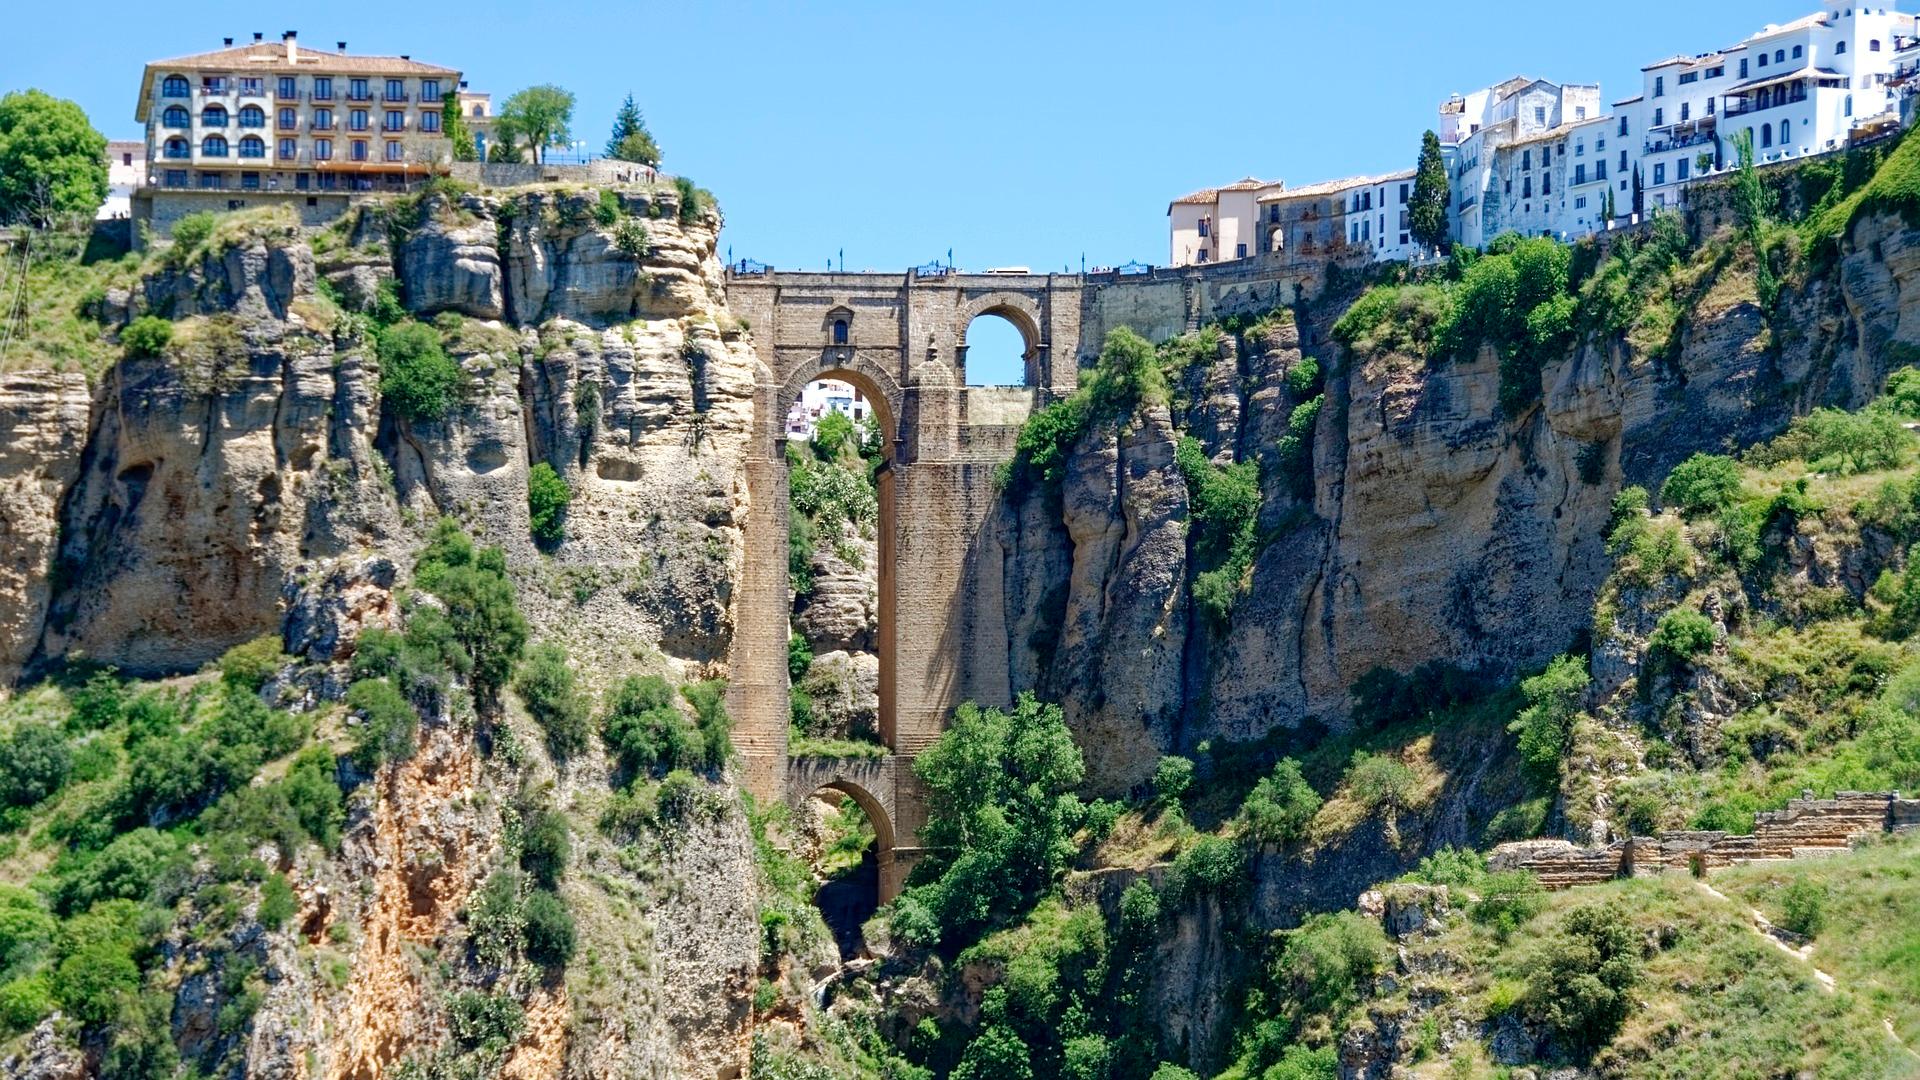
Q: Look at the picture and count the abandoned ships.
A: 0